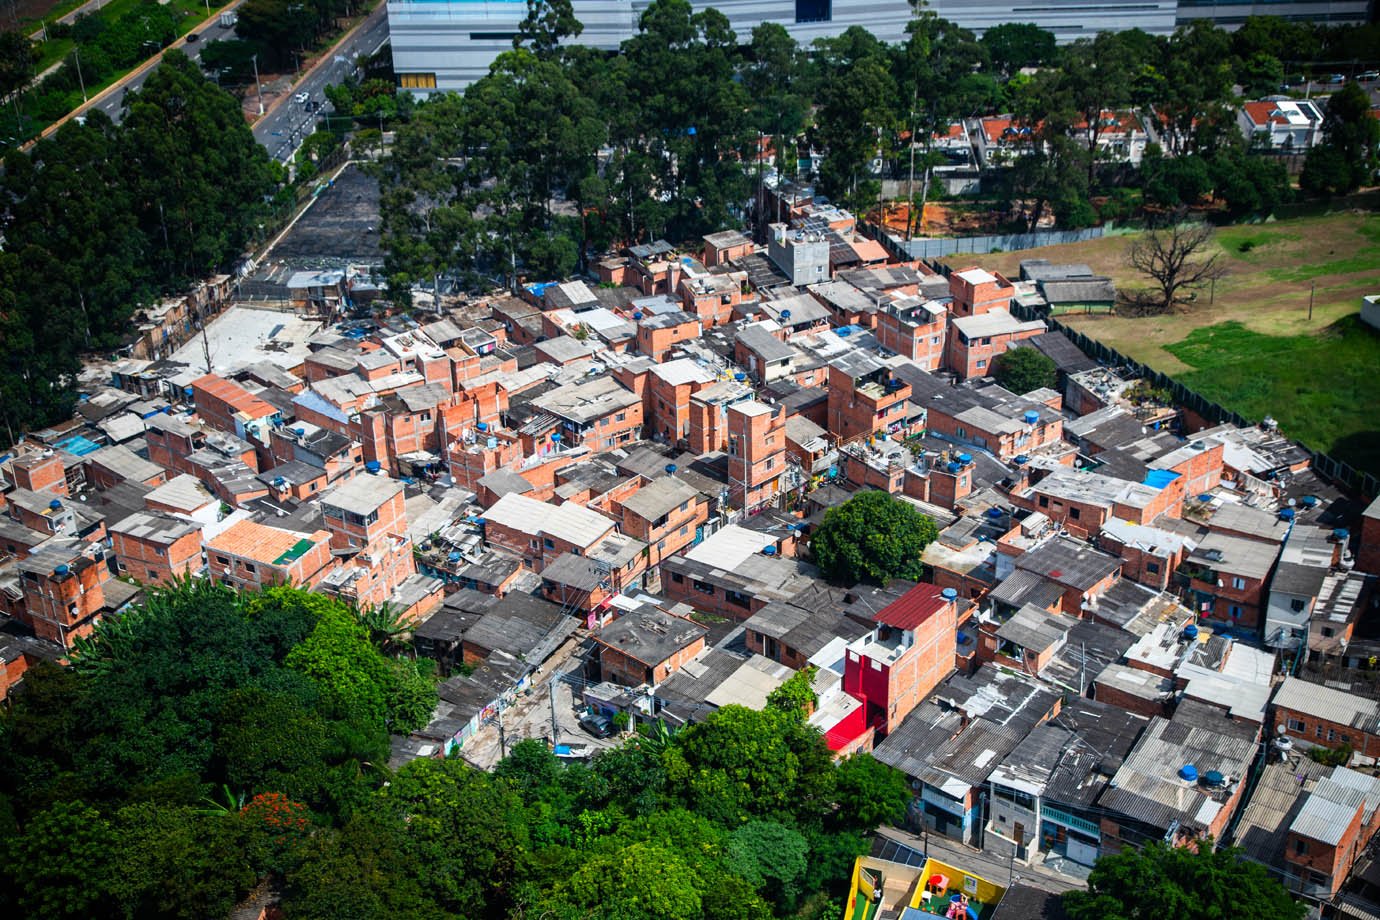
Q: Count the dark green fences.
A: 1